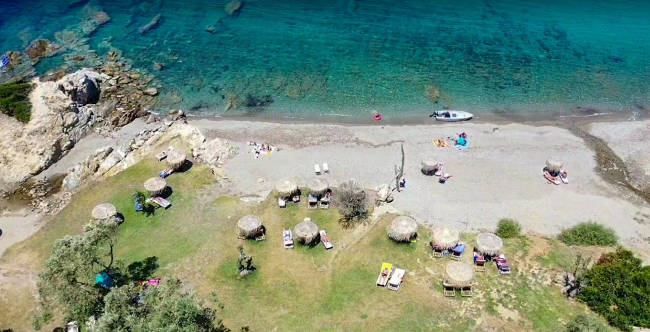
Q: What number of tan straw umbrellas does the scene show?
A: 13